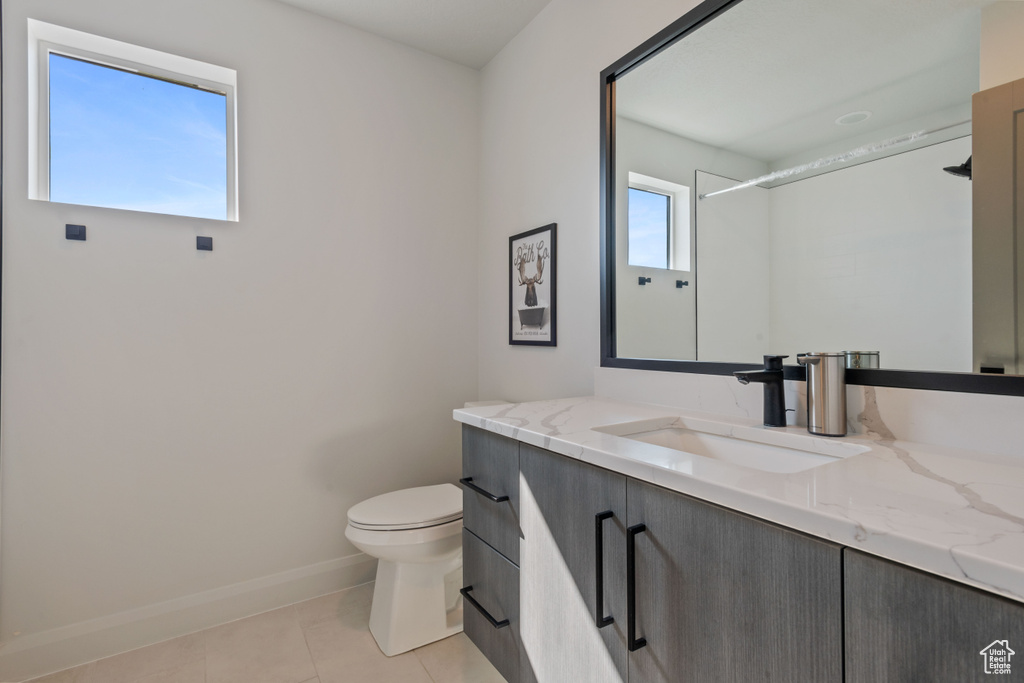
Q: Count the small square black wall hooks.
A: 2